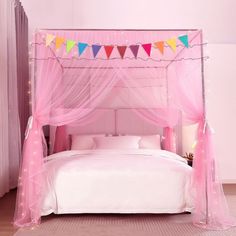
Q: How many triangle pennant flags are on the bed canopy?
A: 12